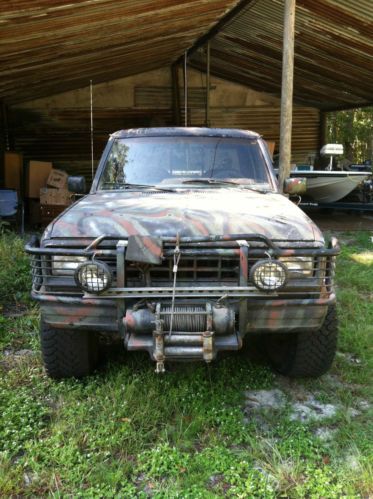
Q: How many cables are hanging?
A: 1